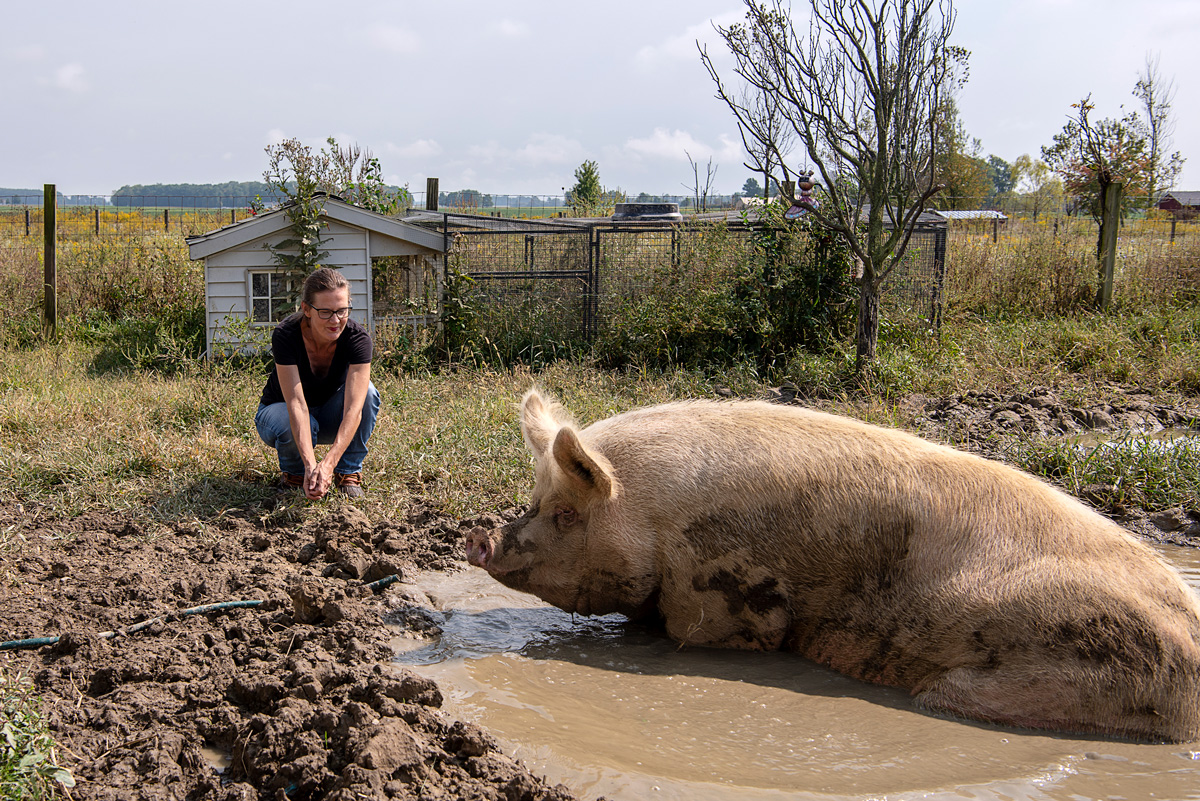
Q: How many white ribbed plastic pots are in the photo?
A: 0